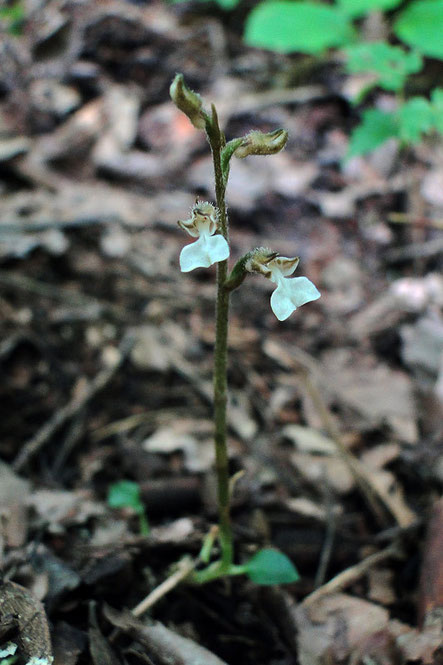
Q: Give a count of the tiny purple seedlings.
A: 0